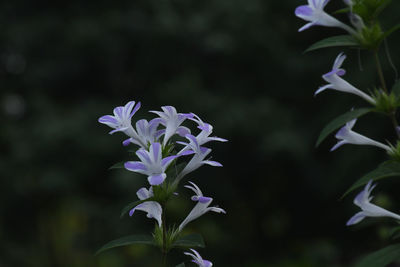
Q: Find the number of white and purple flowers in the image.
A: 13